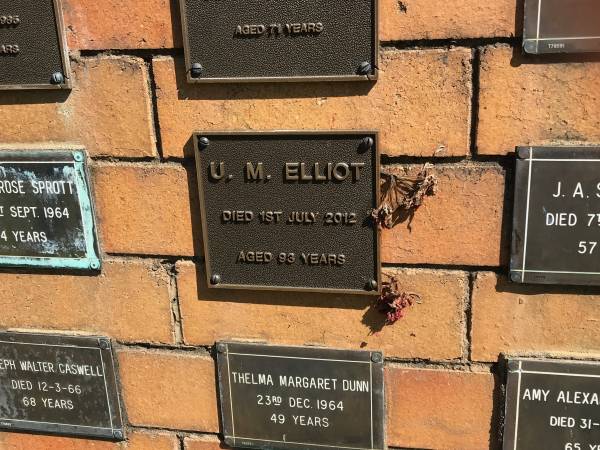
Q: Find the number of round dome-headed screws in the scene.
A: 7